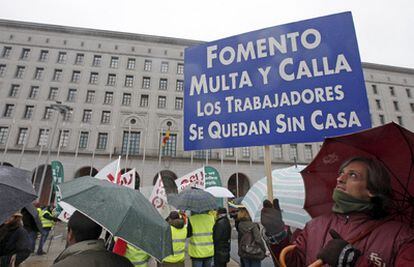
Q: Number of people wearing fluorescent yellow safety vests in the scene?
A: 4